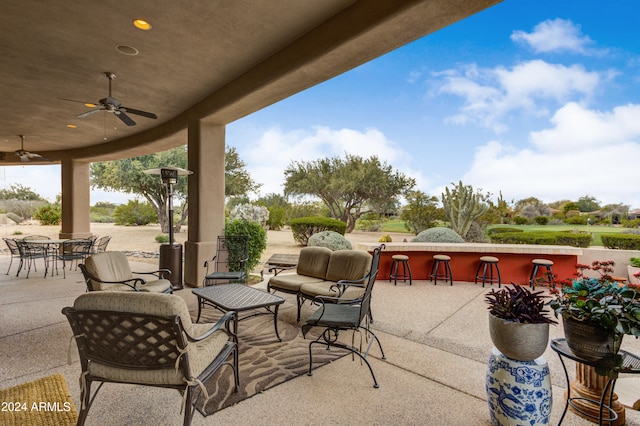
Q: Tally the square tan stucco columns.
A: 2